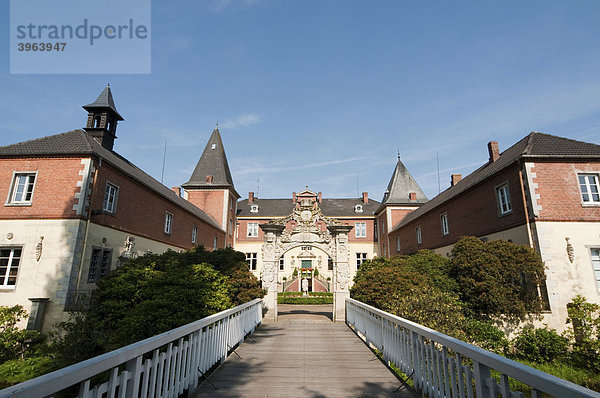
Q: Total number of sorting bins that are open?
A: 0